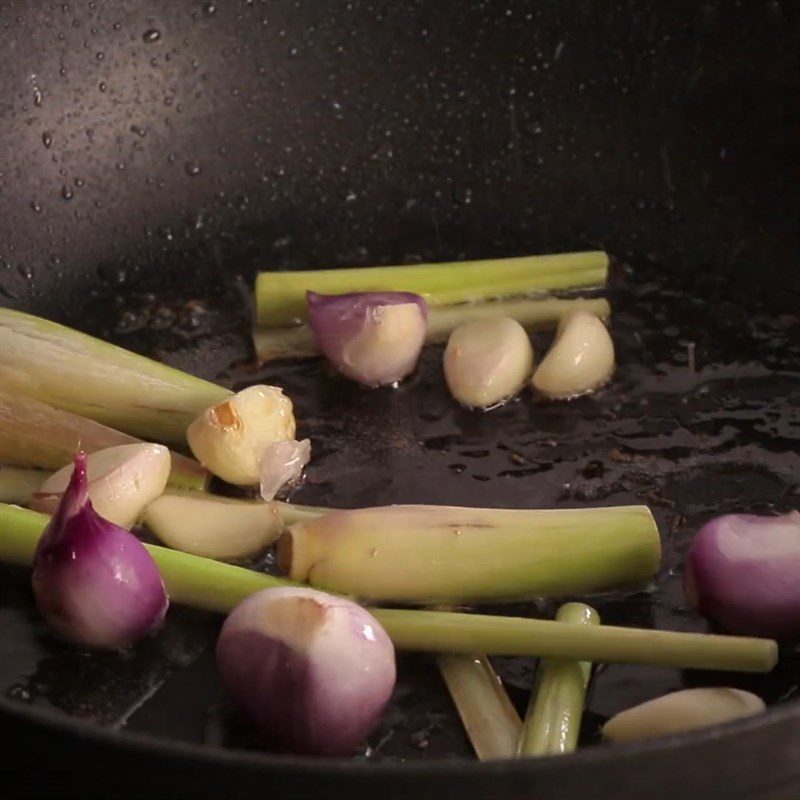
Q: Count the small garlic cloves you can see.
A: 6